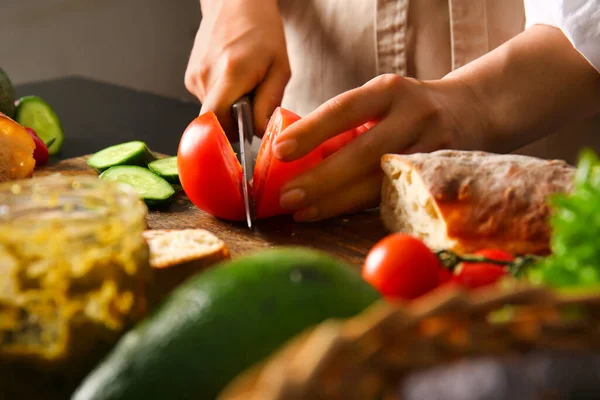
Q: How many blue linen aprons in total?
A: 0